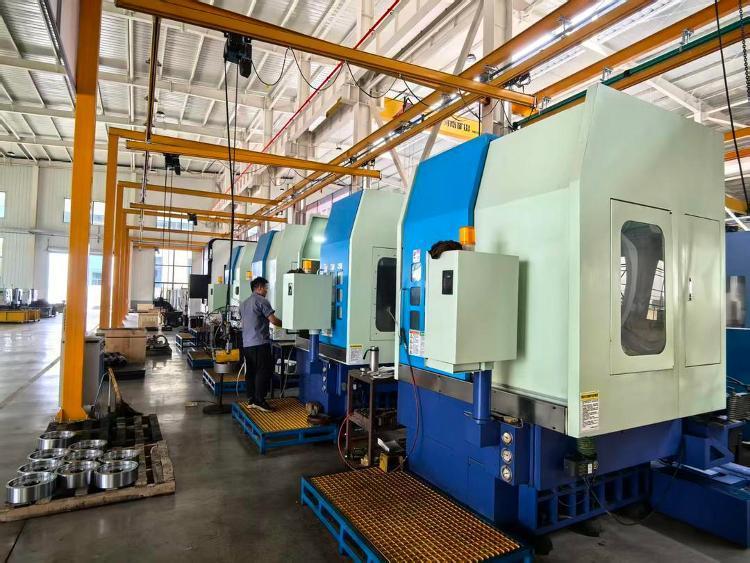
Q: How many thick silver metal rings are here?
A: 9